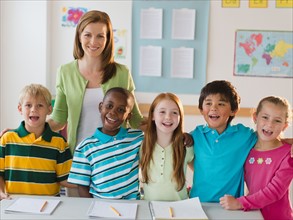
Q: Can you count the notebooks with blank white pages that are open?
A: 3